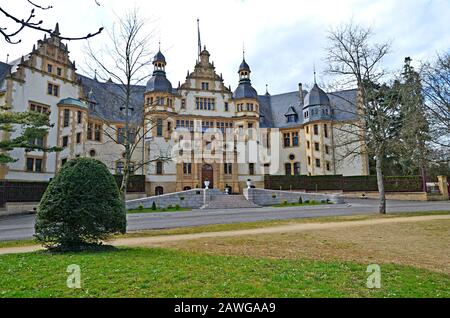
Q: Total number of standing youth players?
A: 0